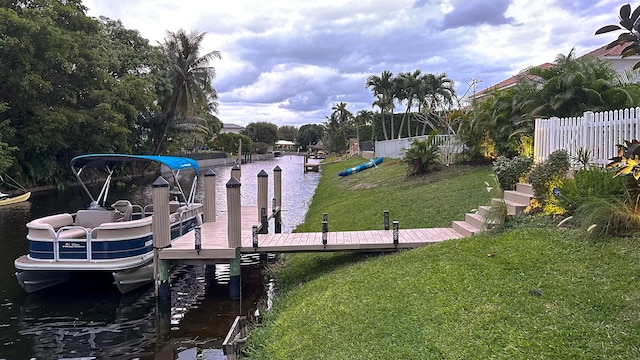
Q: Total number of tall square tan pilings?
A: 6